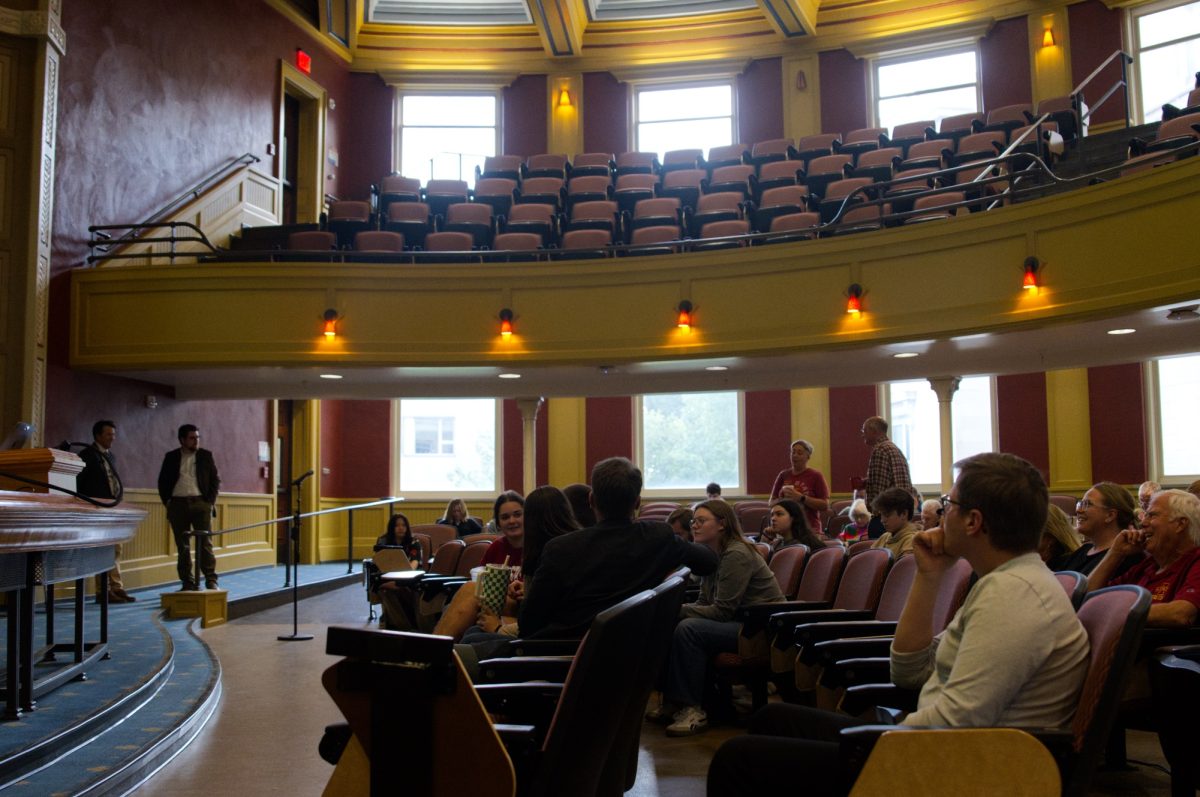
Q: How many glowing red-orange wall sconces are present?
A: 5